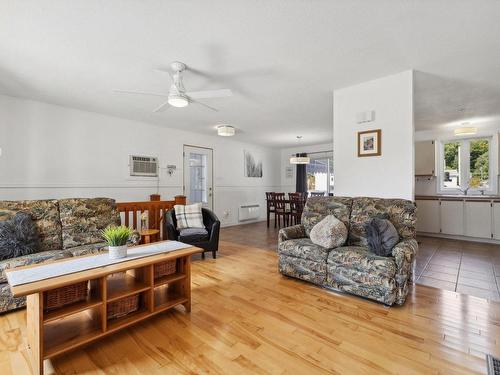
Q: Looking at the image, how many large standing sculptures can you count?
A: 0